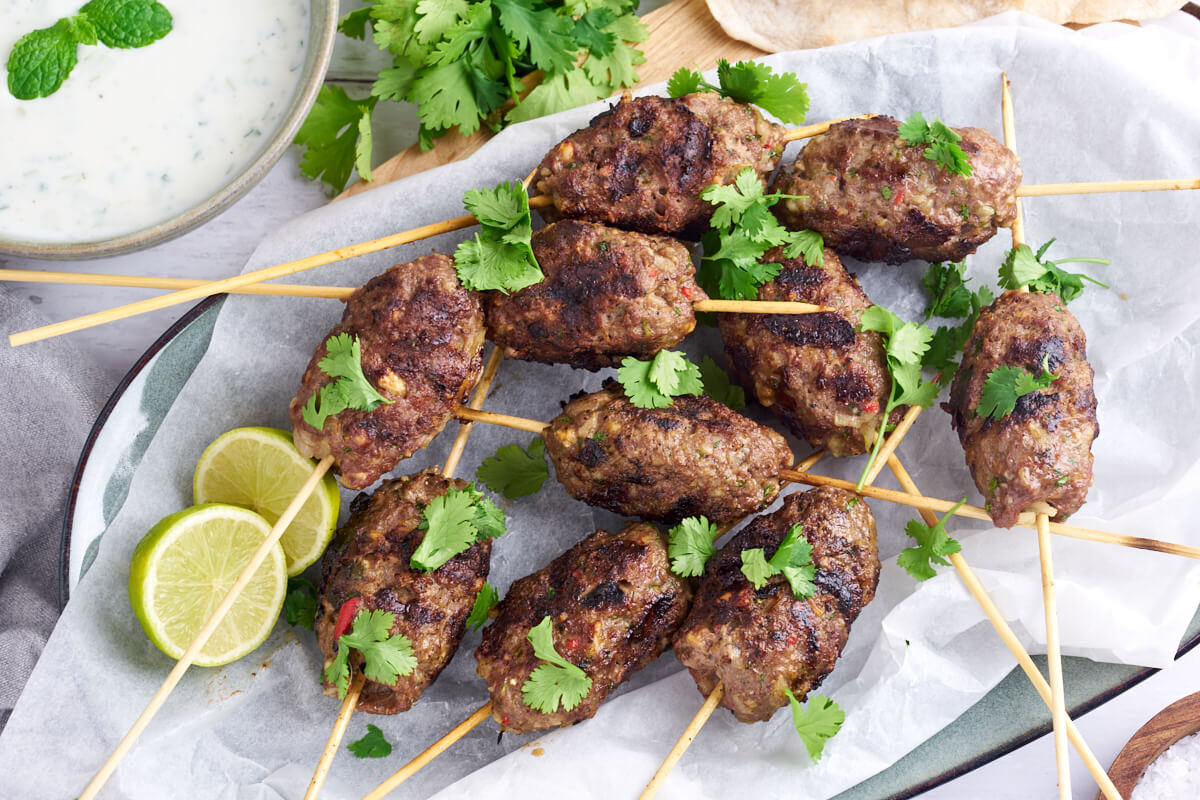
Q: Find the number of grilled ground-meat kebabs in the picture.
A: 10